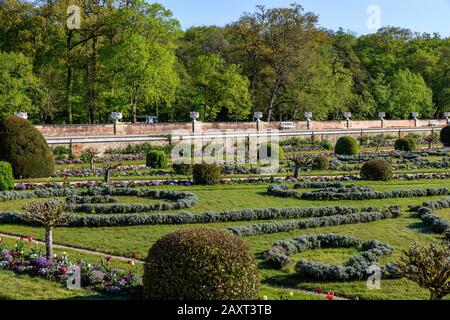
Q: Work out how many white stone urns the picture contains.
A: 9